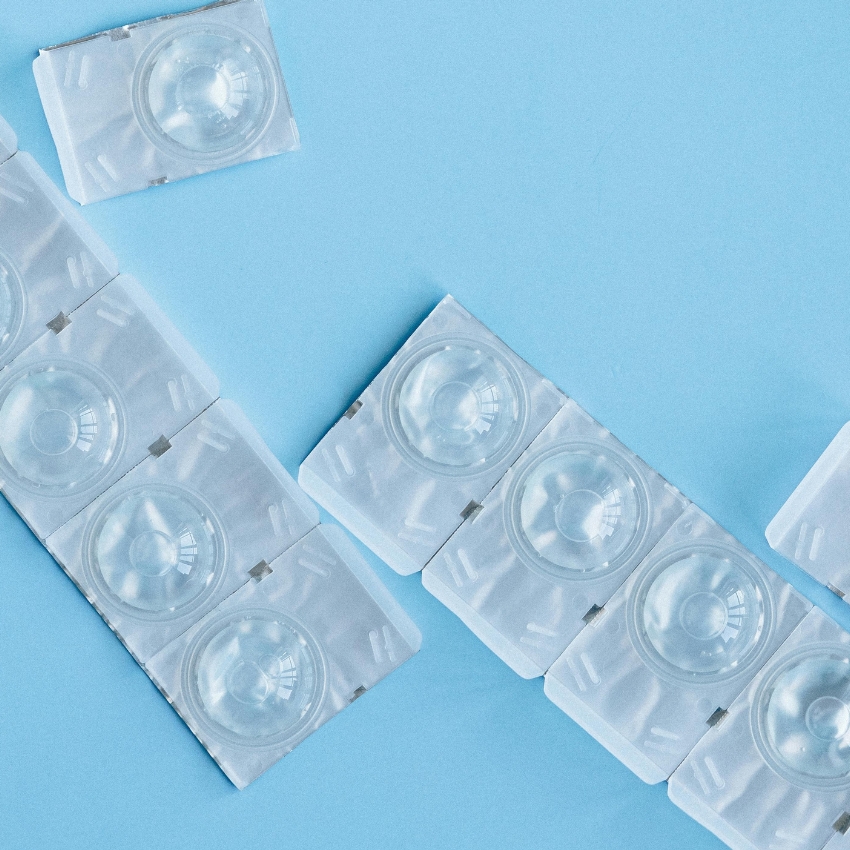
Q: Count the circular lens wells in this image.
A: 9